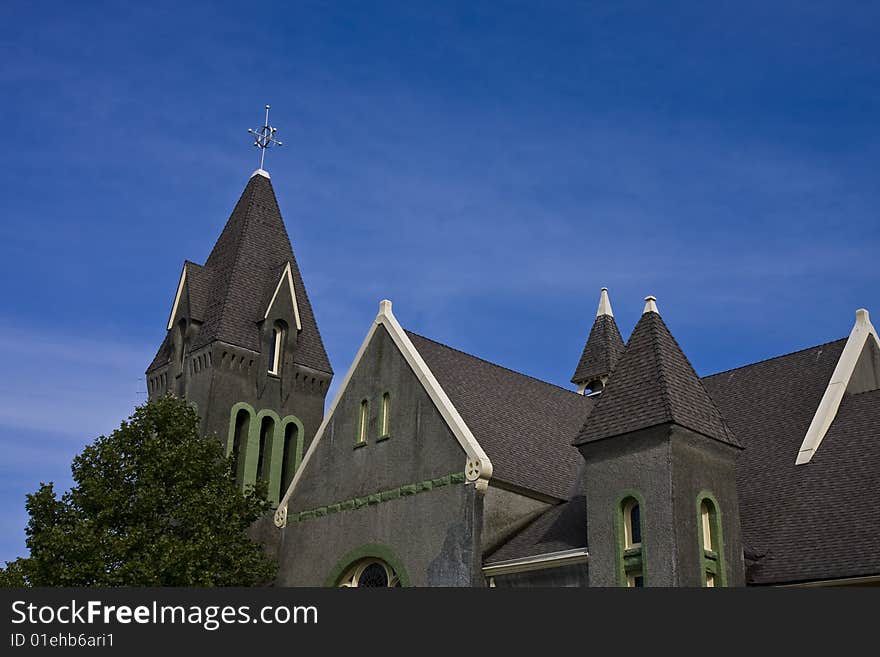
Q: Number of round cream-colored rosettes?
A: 2